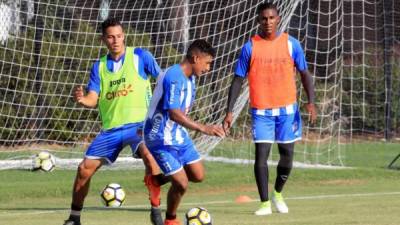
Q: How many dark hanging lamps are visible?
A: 0